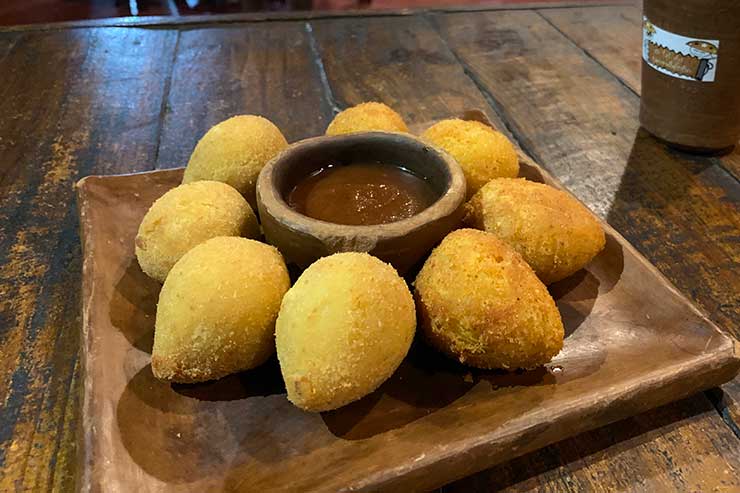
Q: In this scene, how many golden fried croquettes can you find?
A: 8